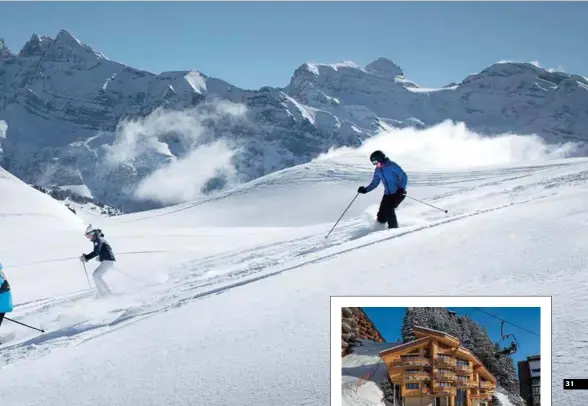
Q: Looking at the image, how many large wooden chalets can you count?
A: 1